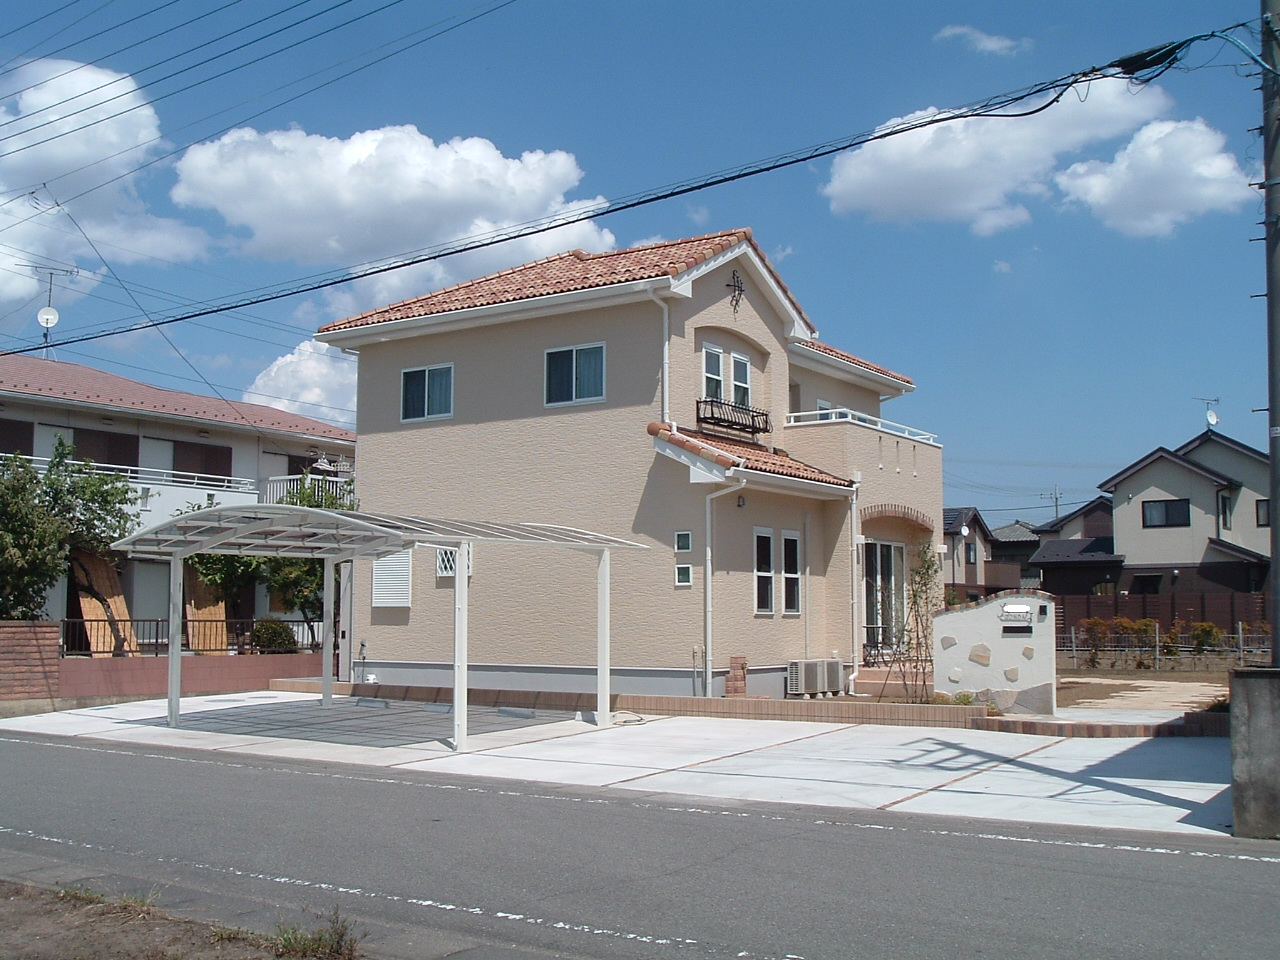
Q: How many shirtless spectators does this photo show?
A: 0